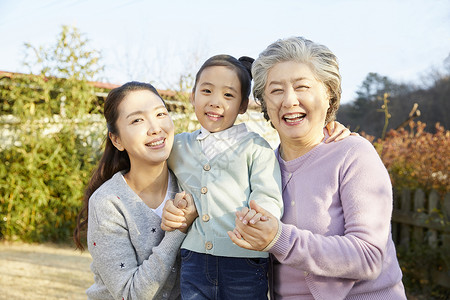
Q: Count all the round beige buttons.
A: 4